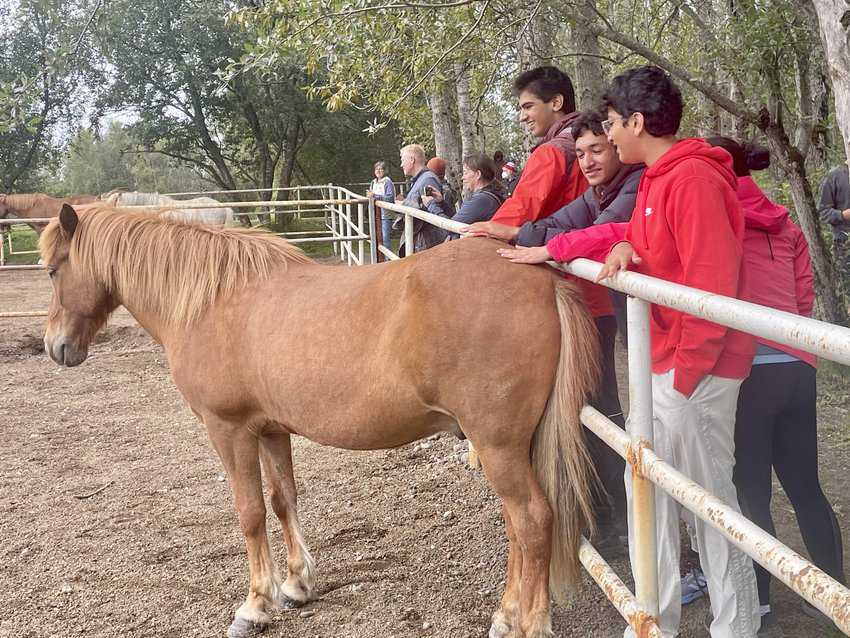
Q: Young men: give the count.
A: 3